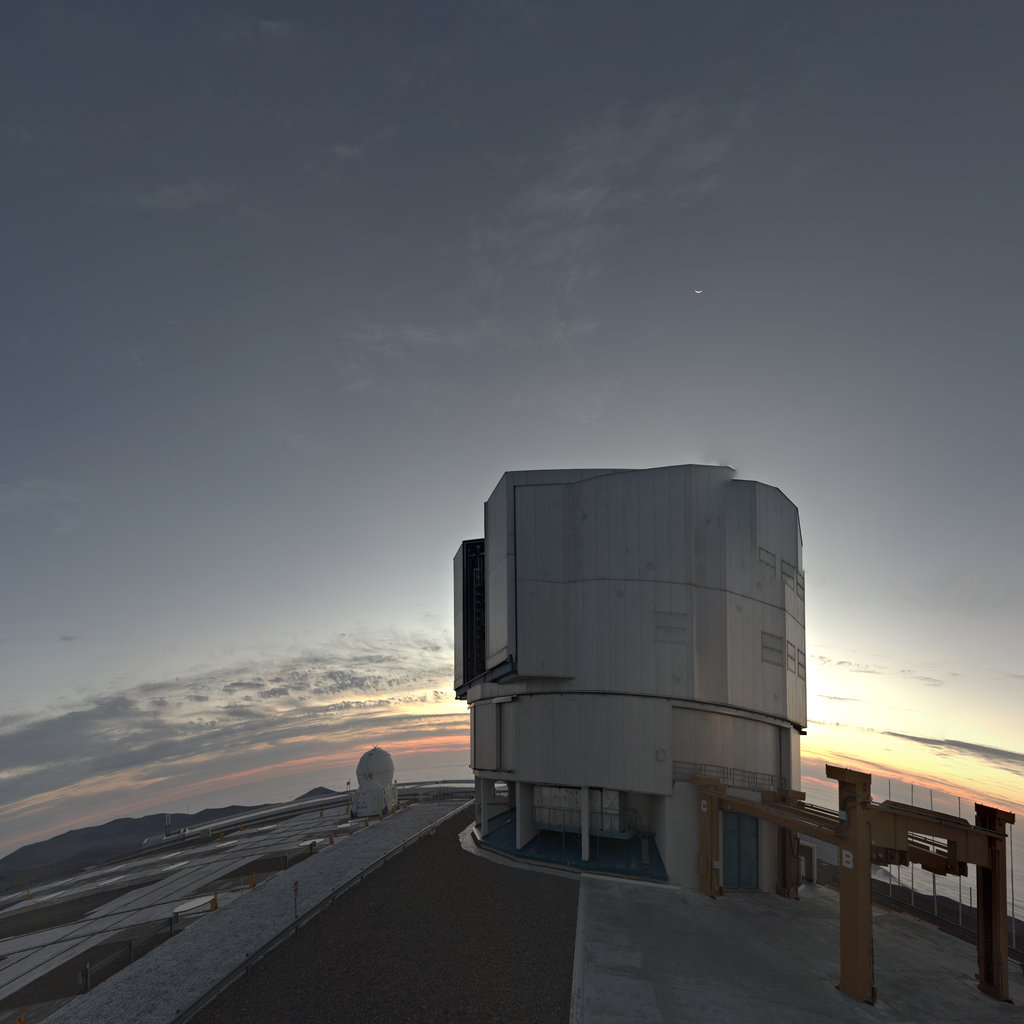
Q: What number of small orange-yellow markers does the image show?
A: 14